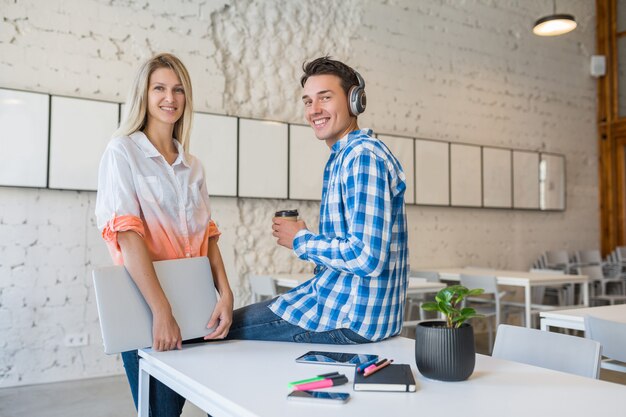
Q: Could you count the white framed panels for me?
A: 11